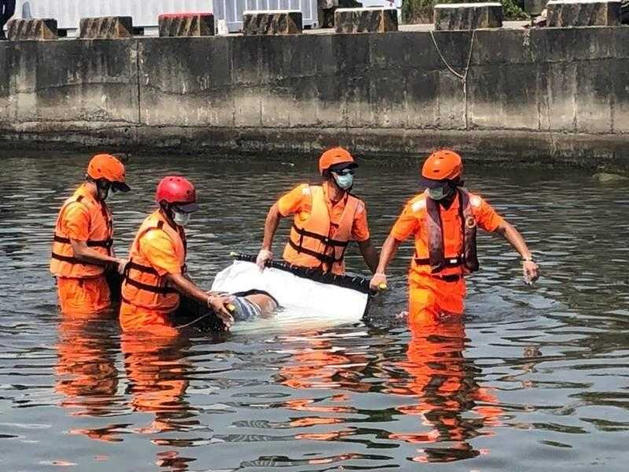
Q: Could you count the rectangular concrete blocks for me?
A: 7